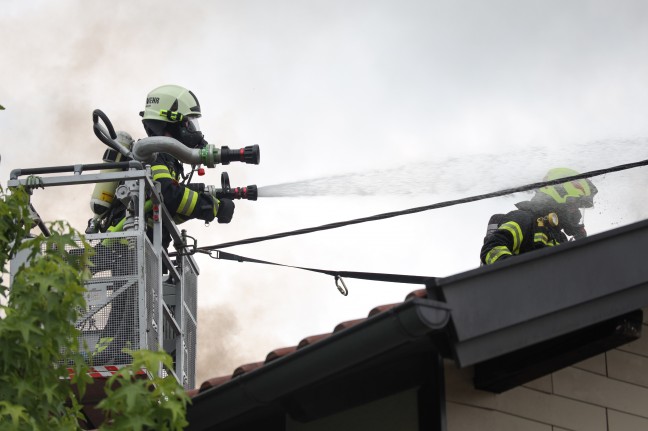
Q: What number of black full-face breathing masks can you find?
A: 2